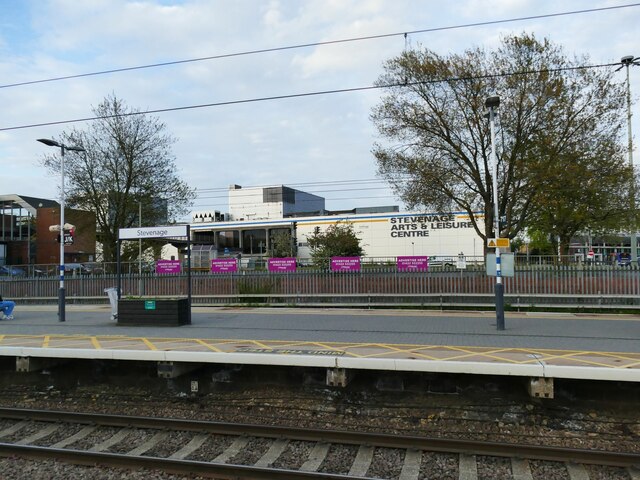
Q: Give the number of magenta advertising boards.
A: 5